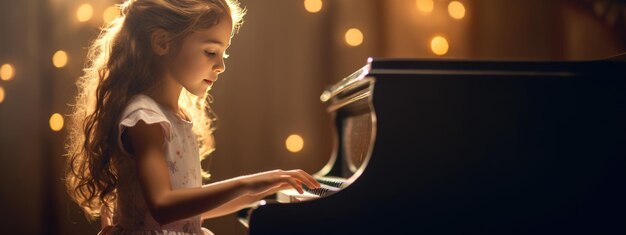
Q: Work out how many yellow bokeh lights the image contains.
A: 12